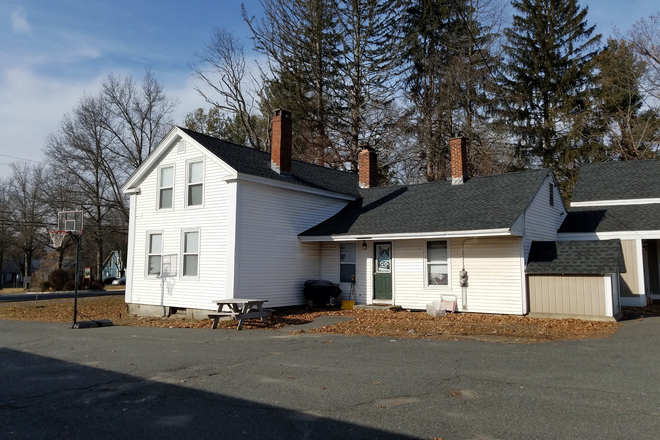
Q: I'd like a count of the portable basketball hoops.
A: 1